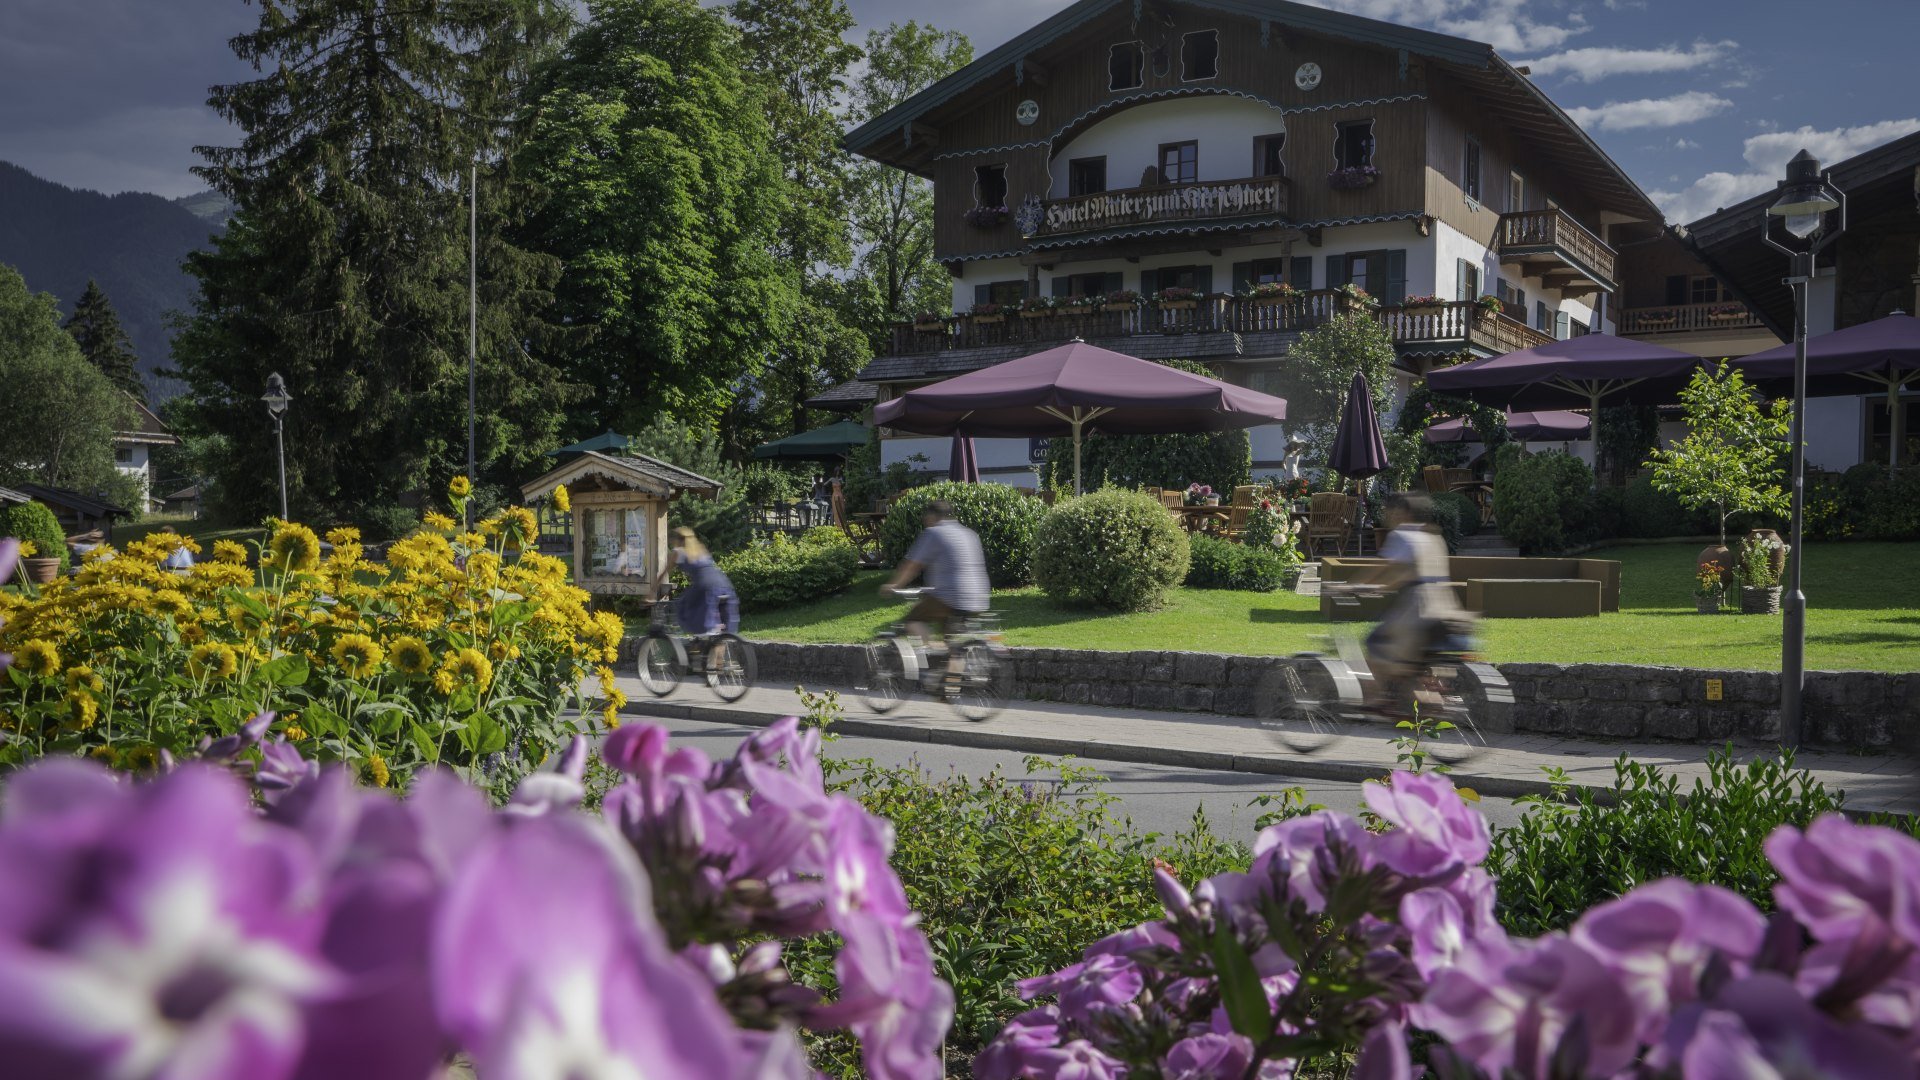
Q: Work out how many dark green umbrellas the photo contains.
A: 2